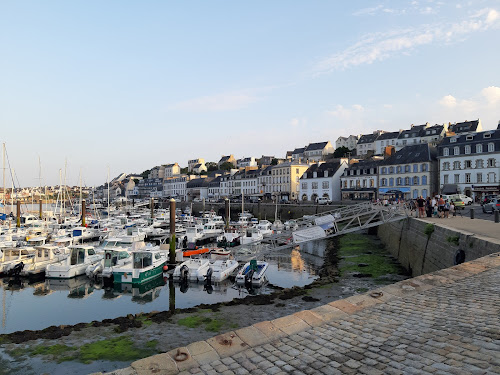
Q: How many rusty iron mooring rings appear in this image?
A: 2